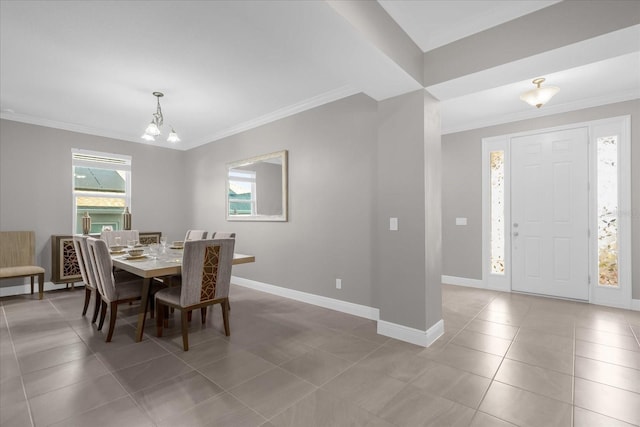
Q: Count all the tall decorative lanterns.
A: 2